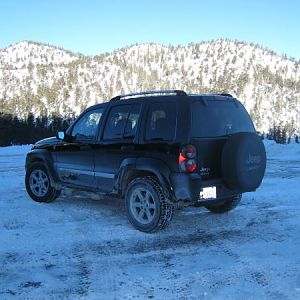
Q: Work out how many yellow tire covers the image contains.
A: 0